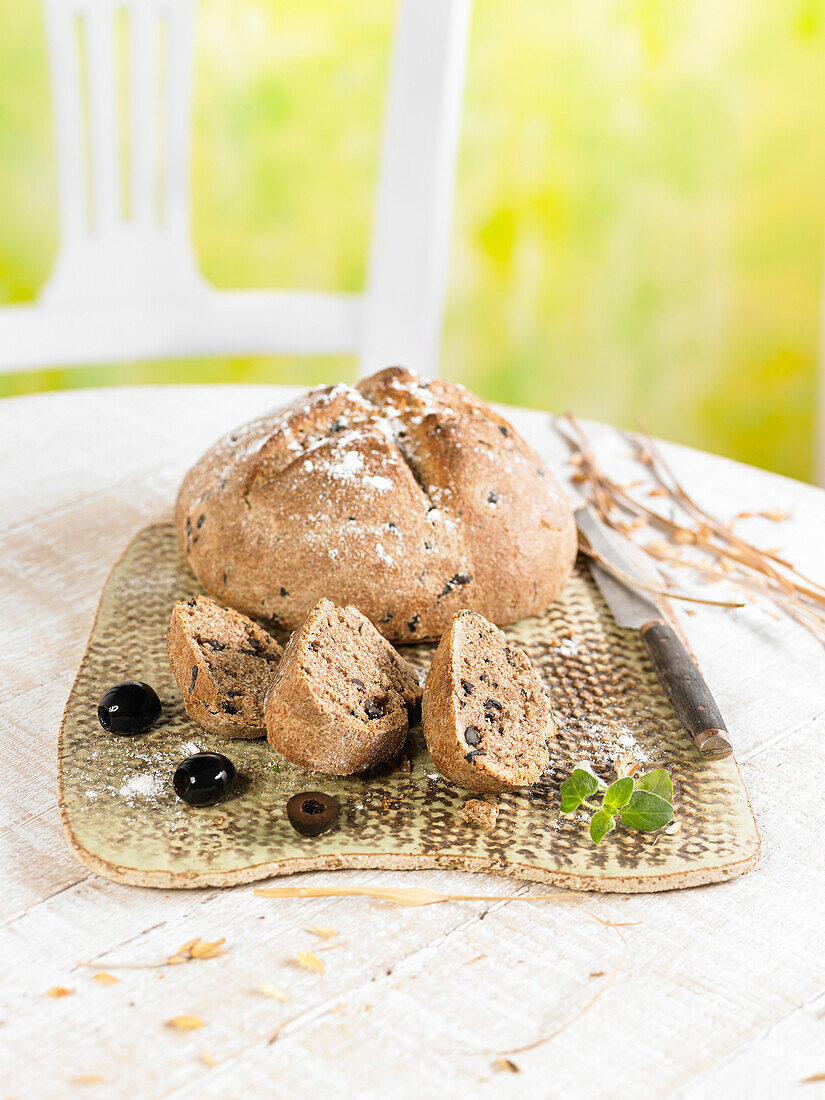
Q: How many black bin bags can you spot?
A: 0